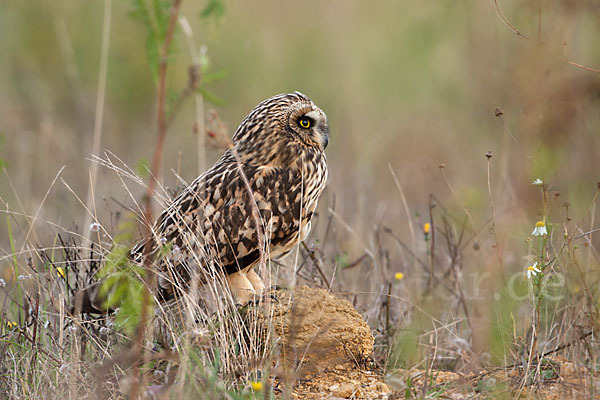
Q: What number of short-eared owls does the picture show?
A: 1